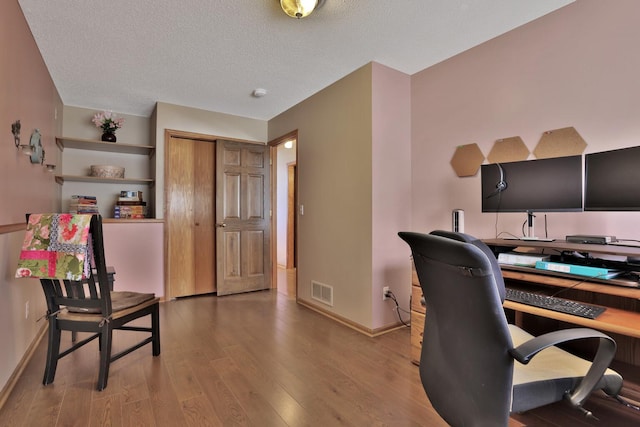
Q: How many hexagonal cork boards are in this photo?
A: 3